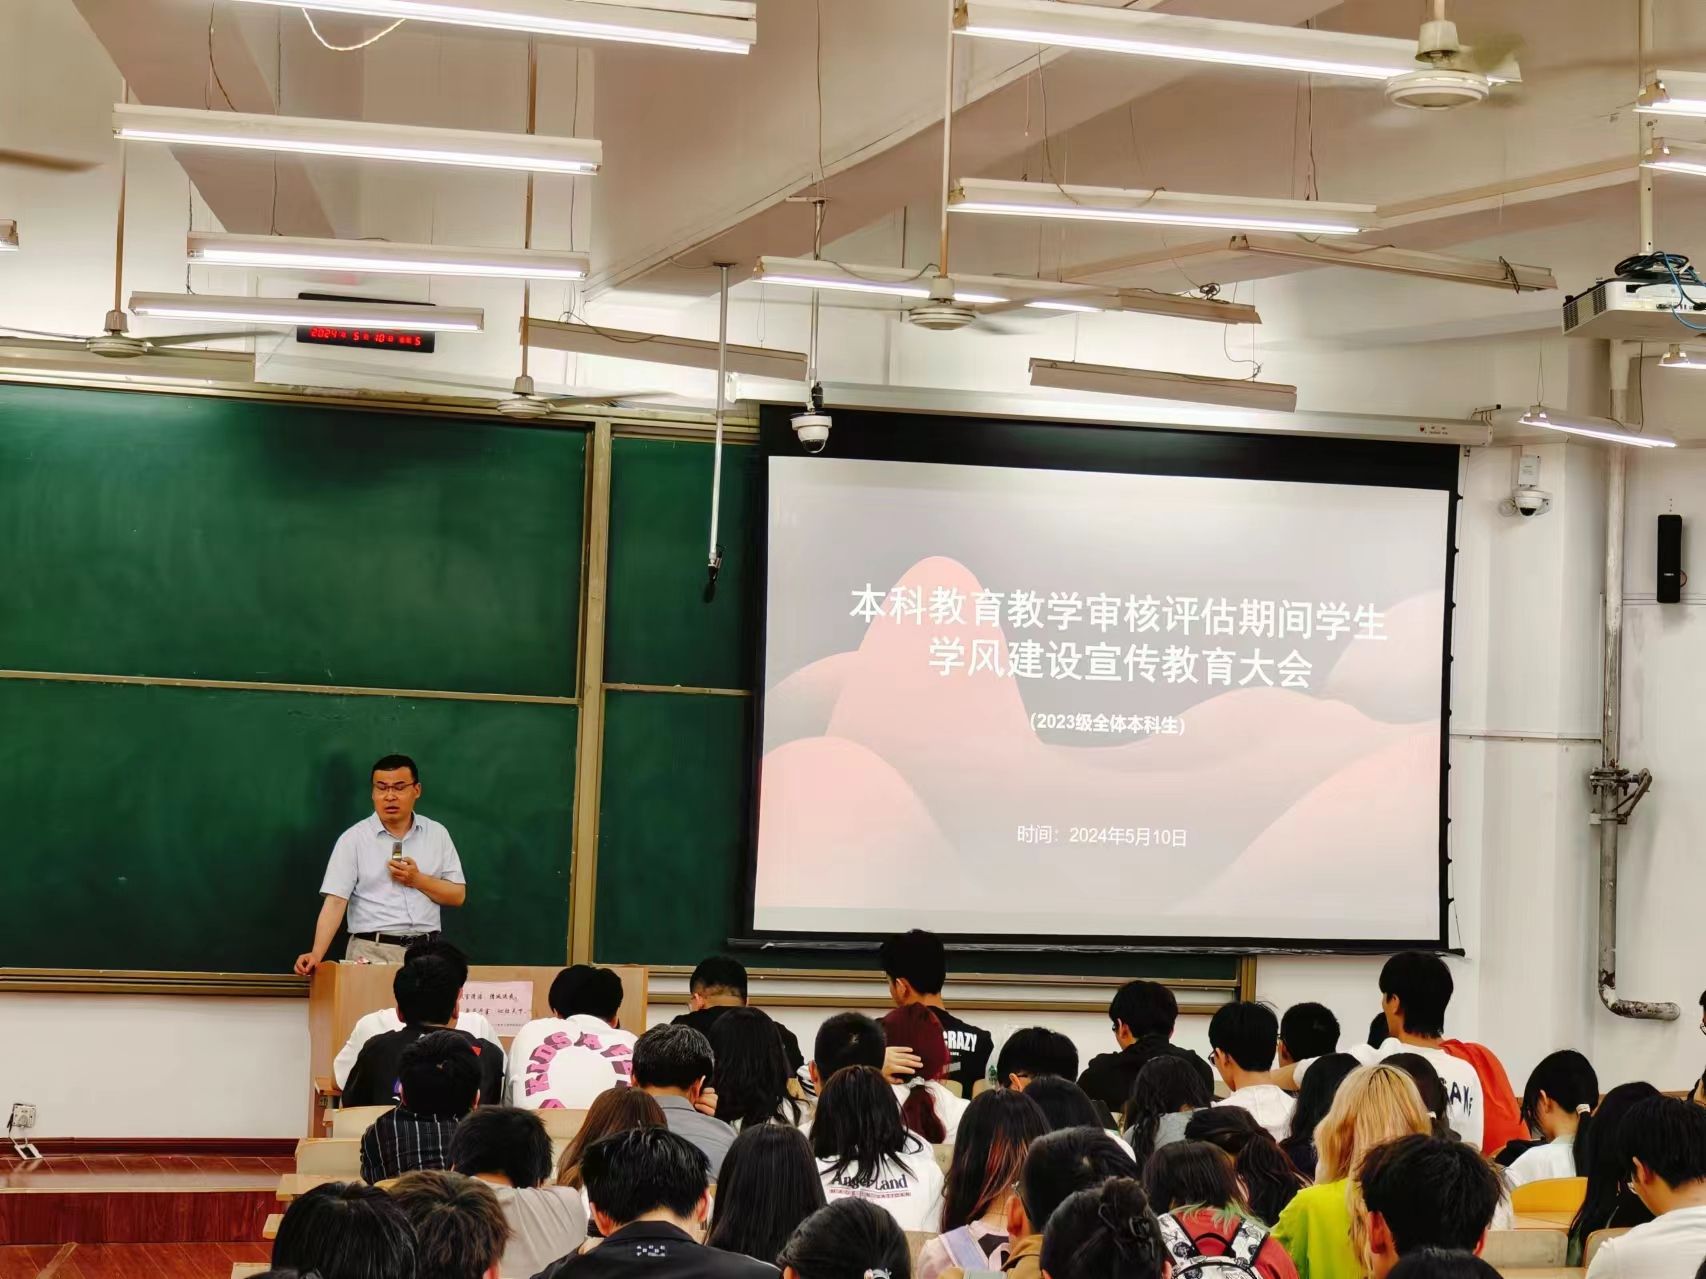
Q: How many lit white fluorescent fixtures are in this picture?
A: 12